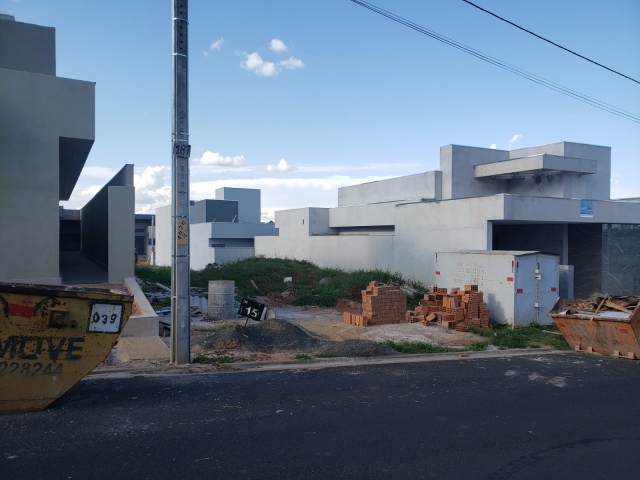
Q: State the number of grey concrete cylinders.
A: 1